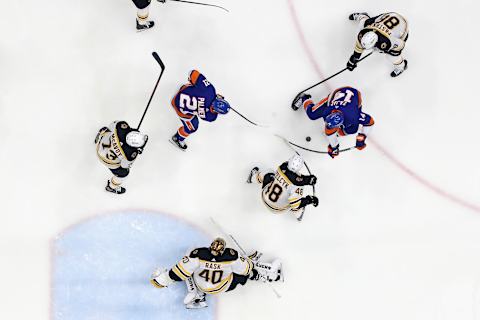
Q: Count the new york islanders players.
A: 2